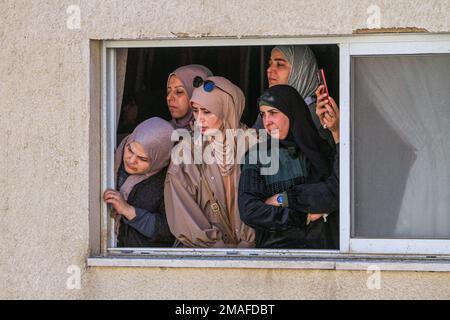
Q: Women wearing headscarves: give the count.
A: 5